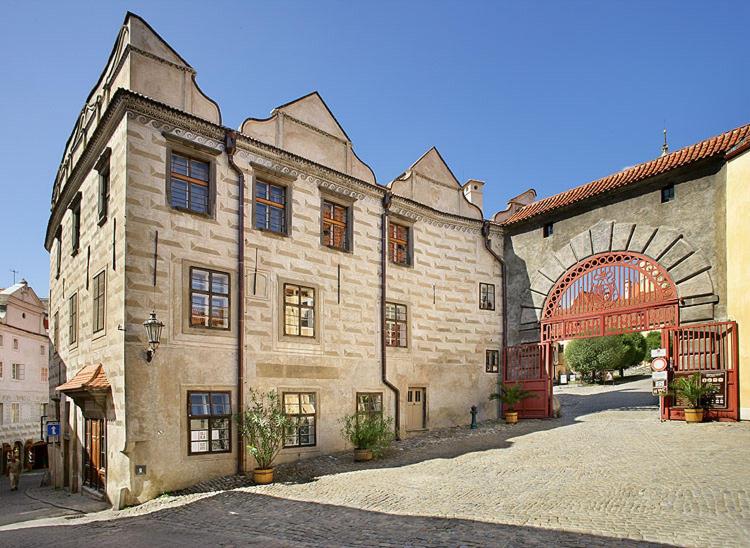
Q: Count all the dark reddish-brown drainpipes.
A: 3